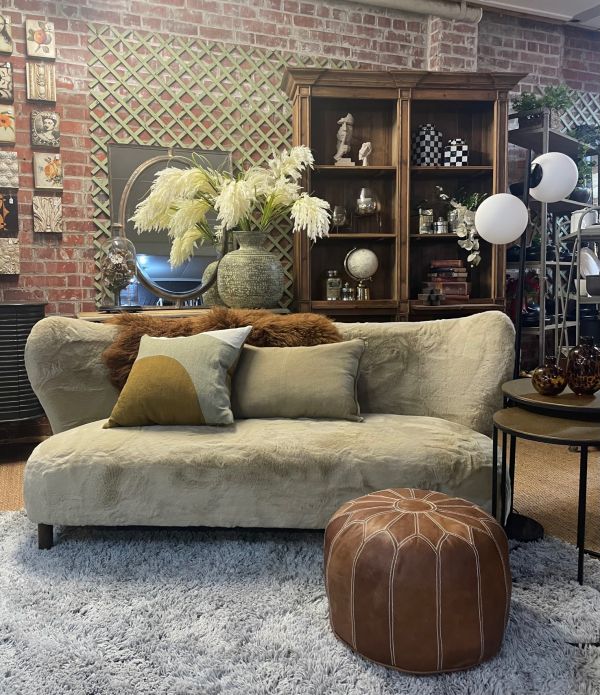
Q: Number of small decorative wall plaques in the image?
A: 11